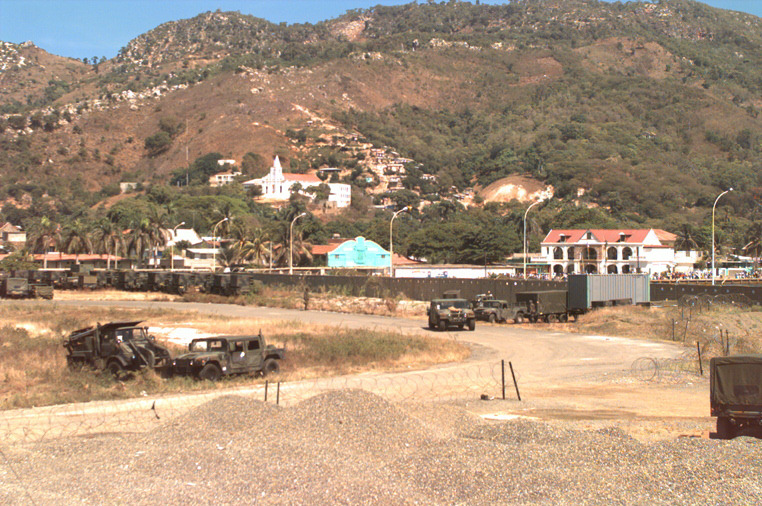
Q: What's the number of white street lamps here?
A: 6